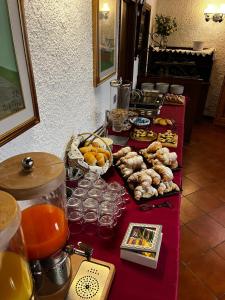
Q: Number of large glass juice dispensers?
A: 2